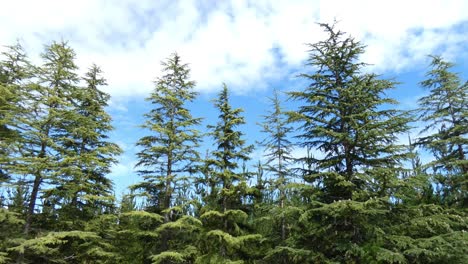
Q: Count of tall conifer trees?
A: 8